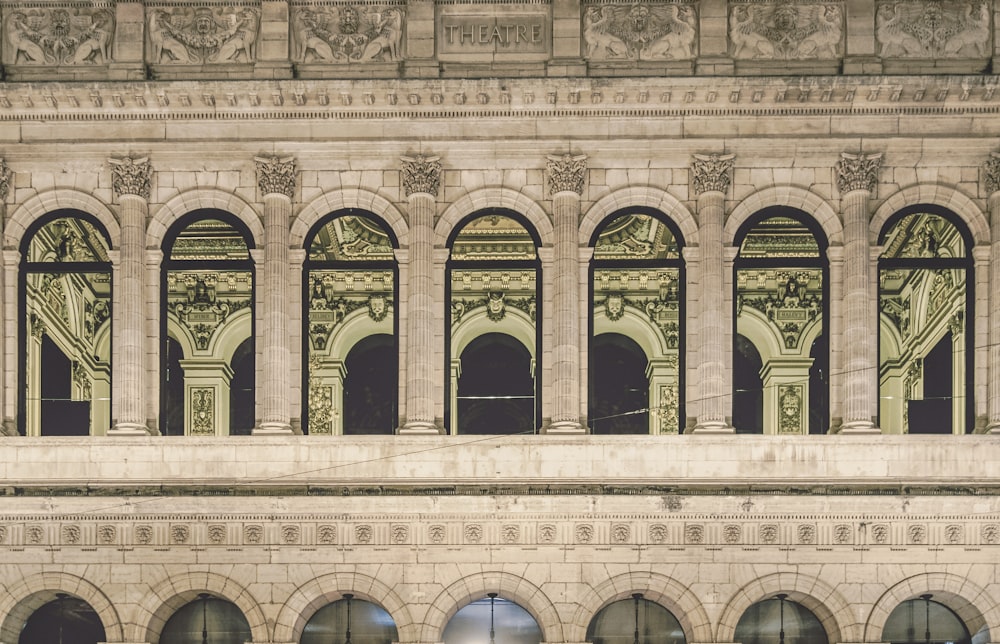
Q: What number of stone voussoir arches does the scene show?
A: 14